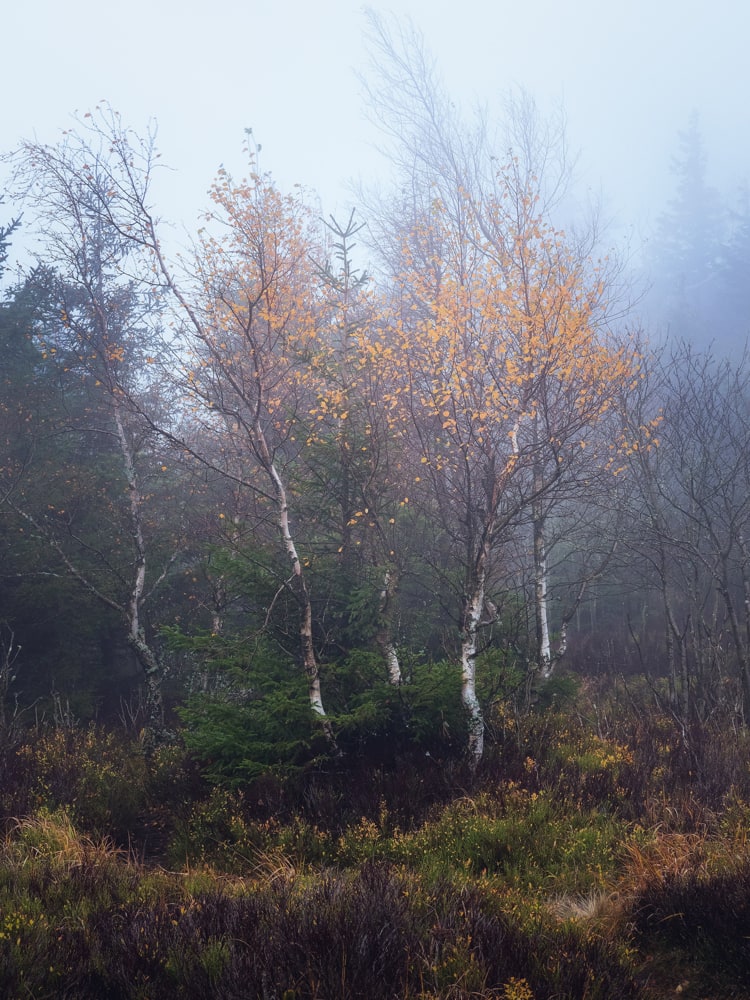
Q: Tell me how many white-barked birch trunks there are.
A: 5